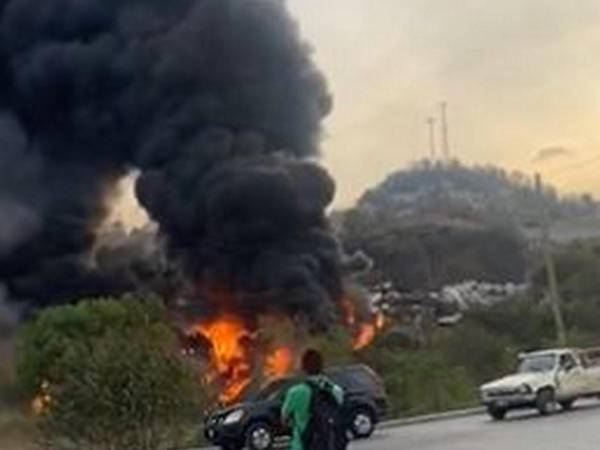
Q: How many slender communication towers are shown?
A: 2